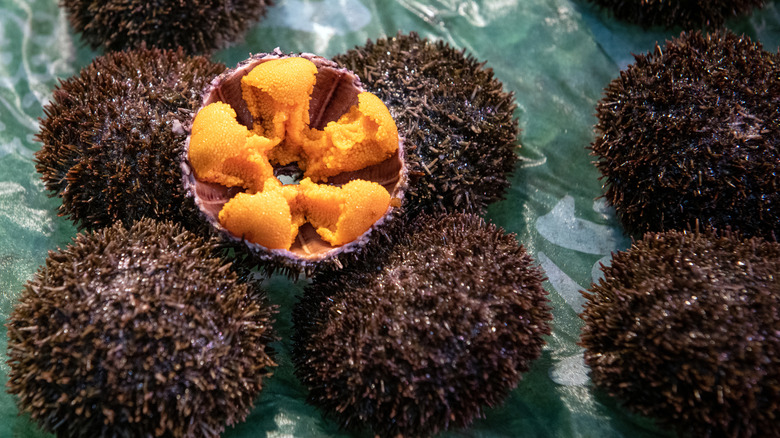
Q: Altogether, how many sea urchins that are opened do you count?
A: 1